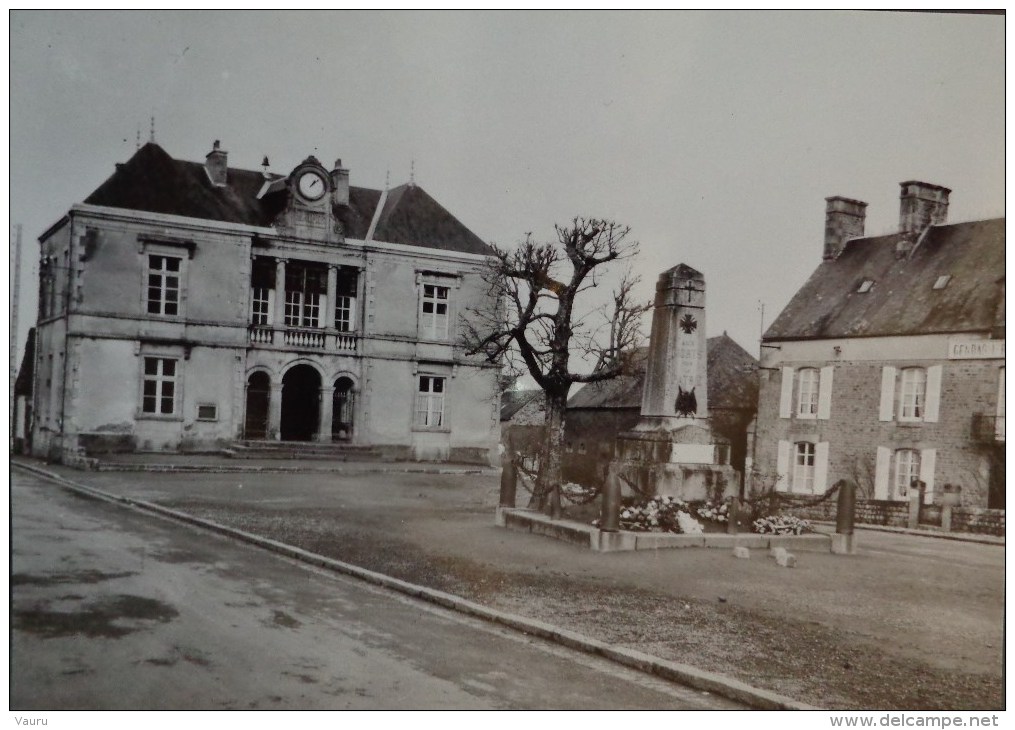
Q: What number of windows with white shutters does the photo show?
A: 4